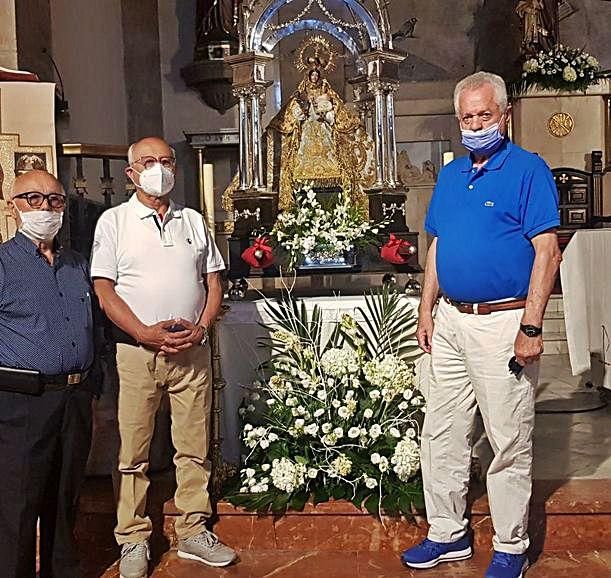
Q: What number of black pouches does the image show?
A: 1